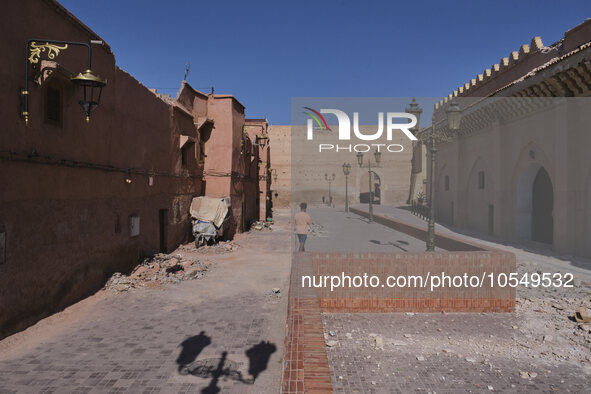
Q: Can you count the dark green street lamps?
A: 4